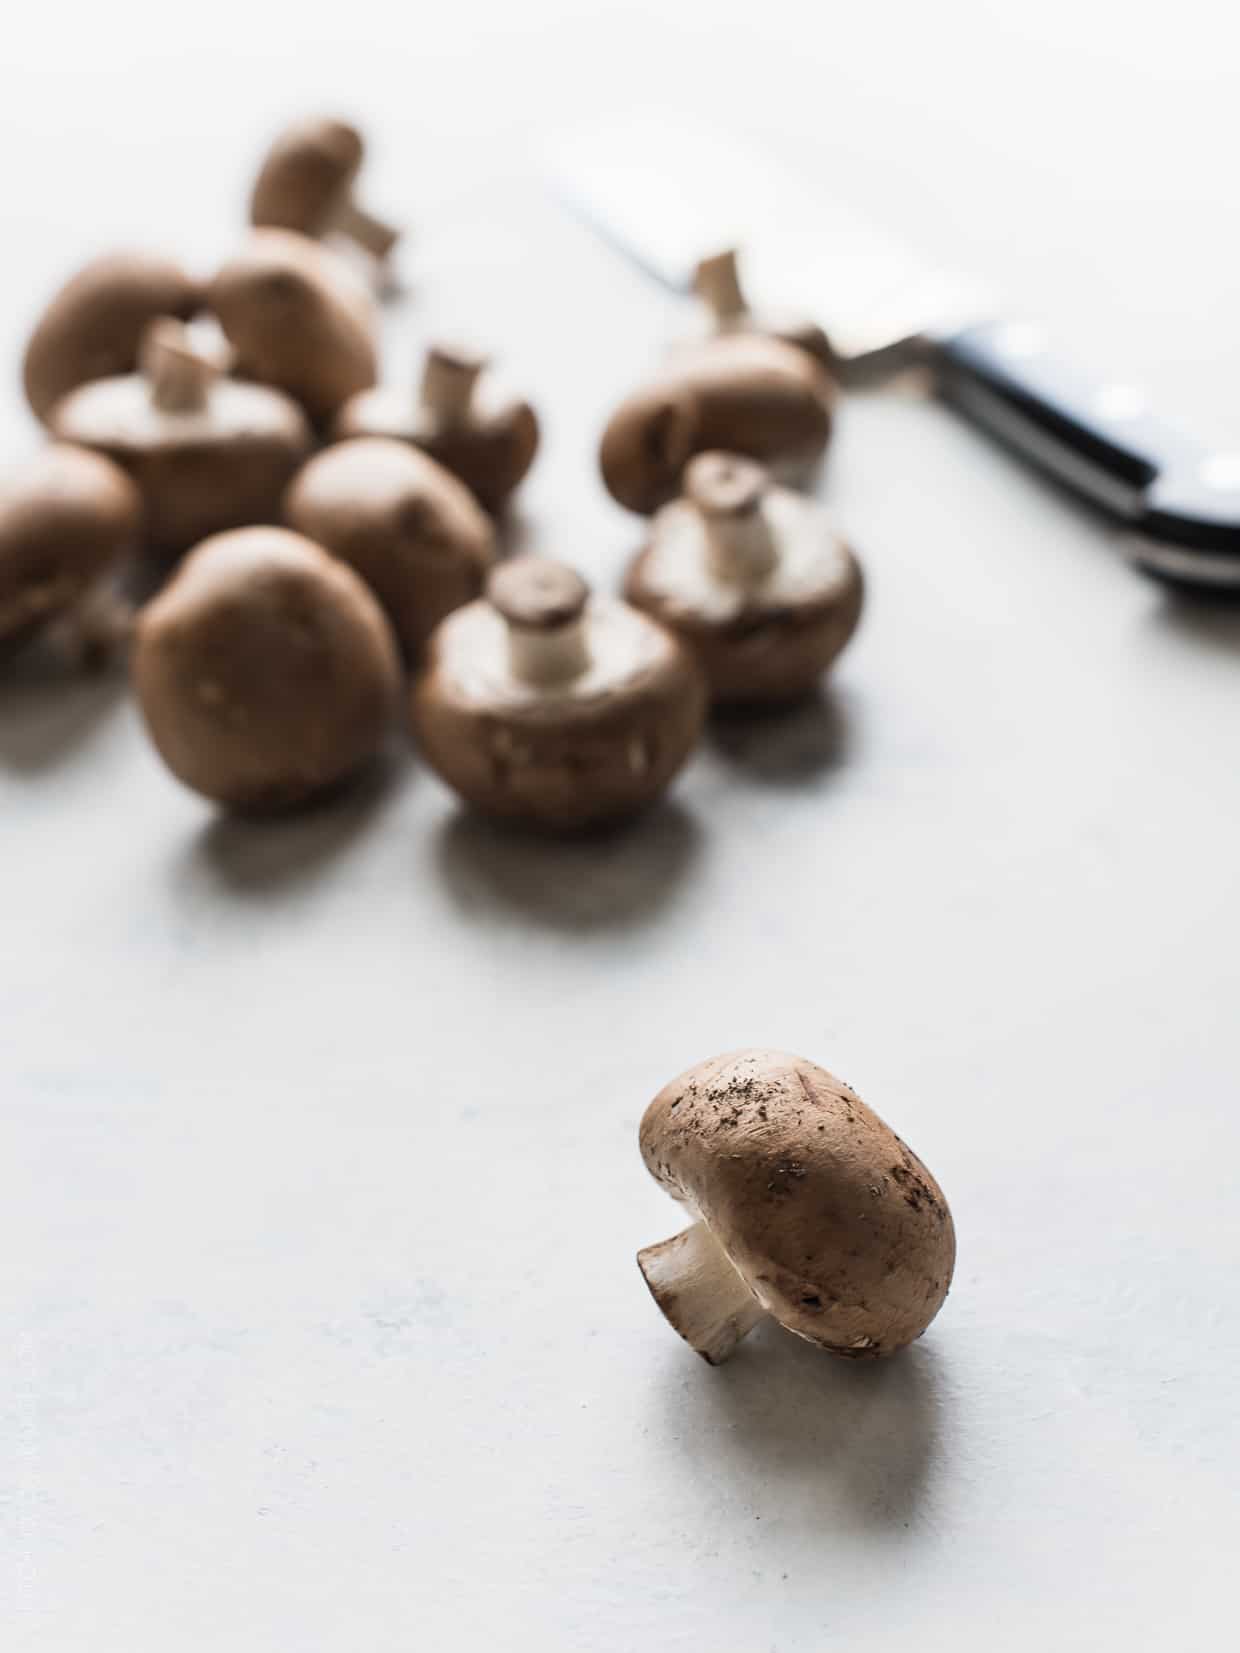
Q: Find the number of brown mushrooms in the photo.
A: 13